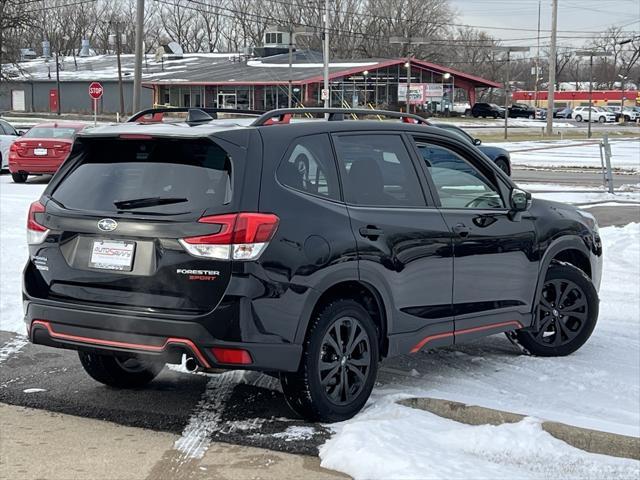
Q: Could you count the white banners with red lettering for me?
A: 1